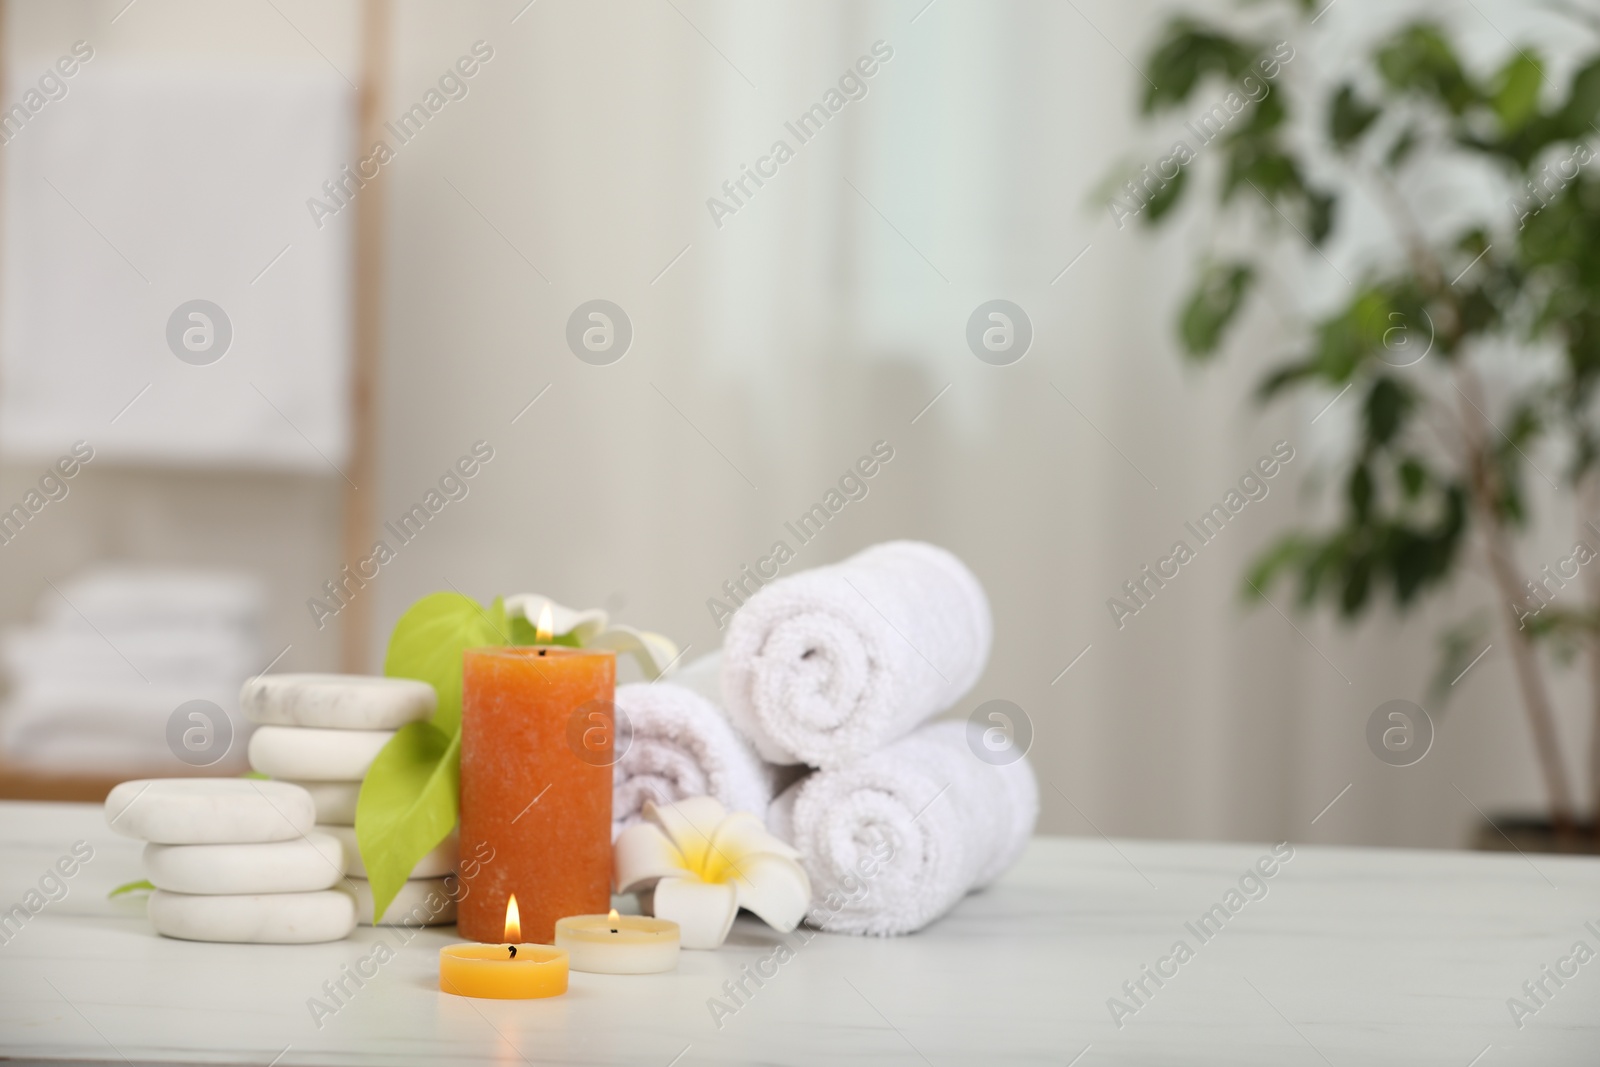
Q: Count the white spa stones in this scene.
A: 8